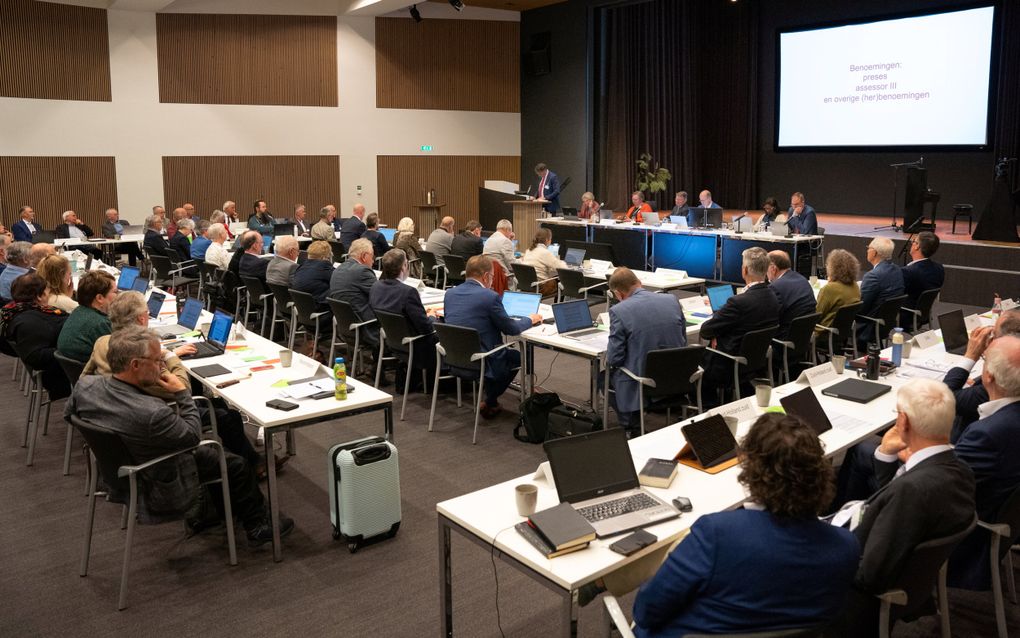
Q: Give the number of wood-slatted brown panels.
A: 6